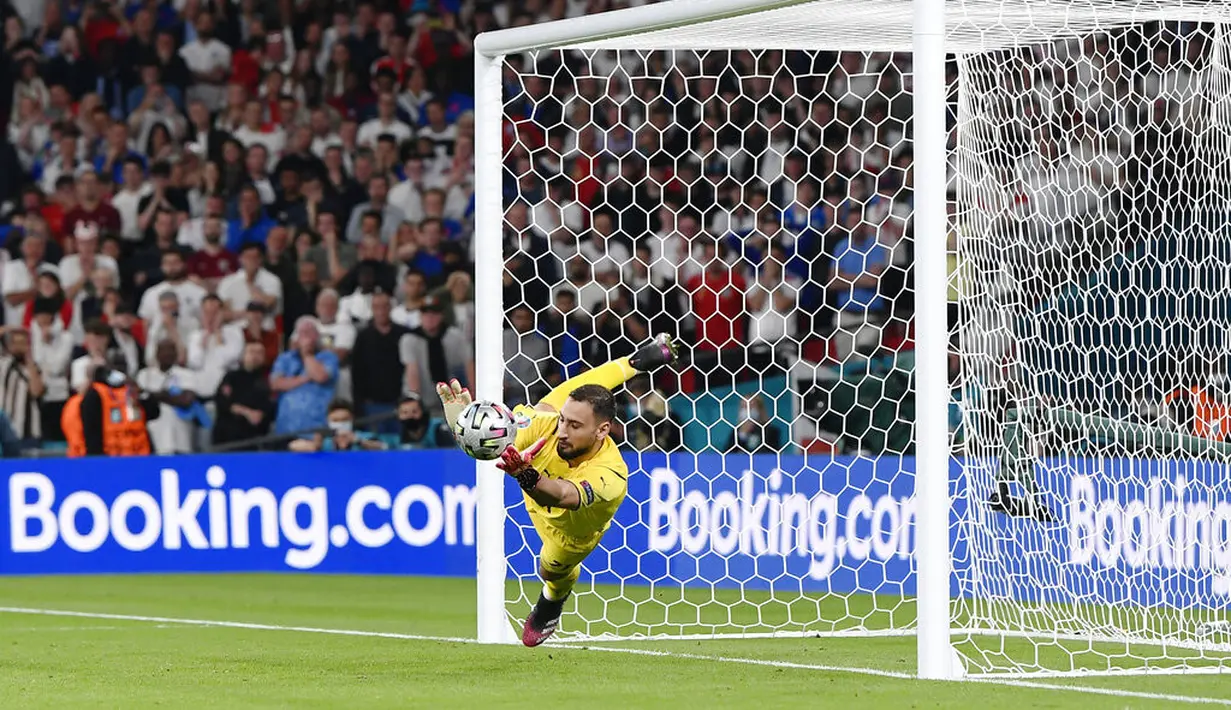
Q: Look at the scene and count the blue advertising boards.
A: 3